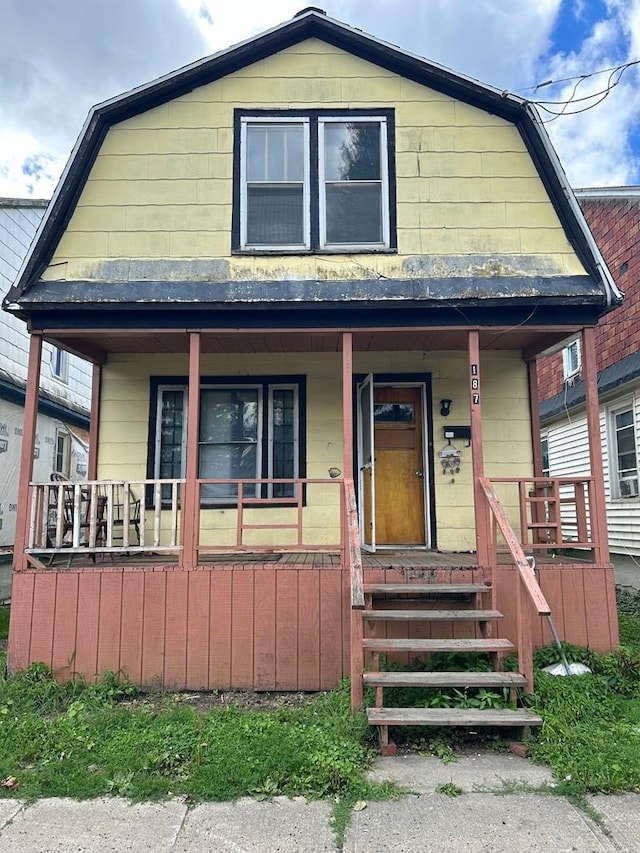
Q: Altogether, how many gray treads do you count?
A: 5